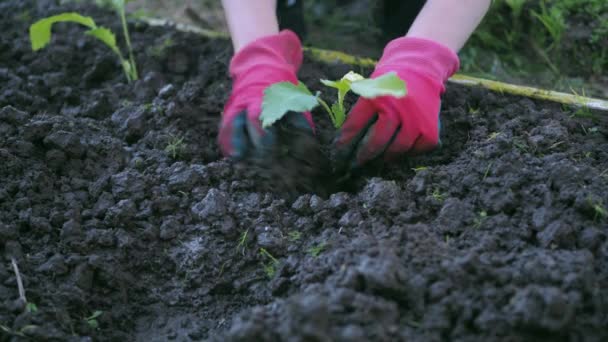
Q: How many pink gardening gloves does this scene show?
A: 2